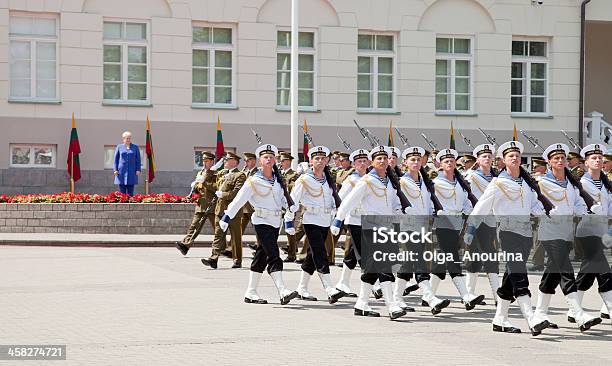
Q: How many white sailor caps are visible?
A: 11